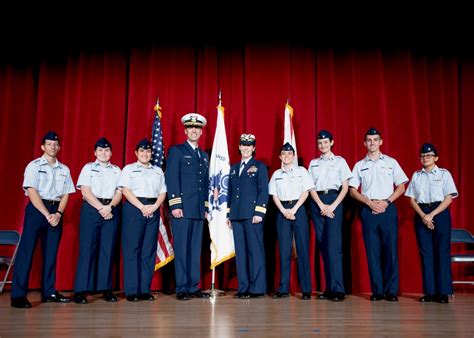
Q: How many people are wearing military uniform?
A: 9